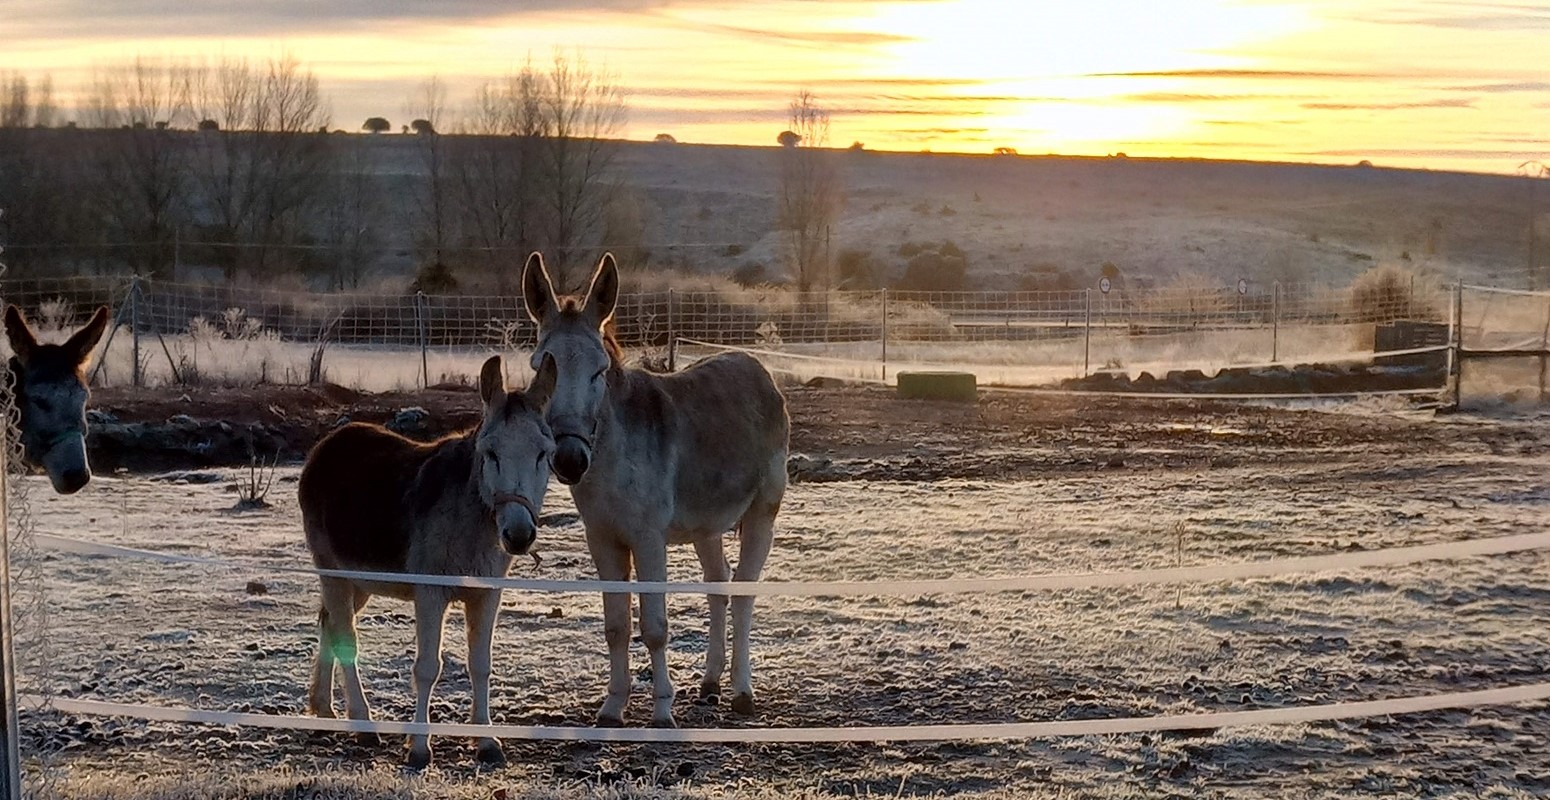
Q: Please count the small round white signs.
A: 2